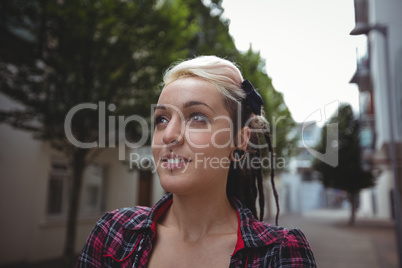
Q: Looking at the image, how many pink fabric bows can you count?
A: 0